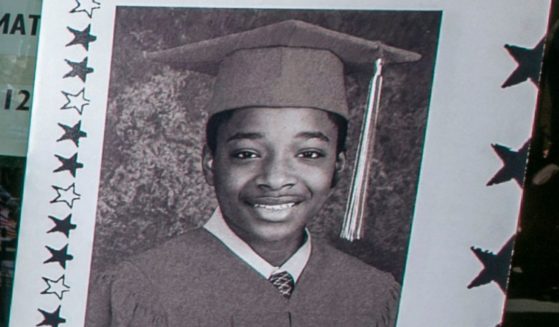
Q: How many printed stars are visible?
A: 14